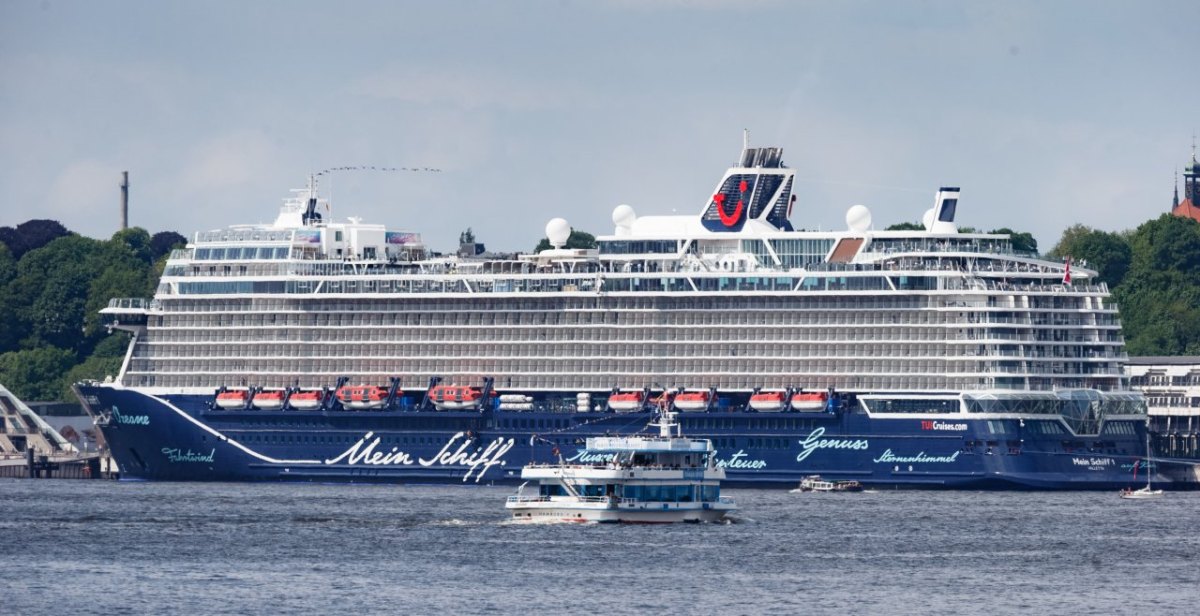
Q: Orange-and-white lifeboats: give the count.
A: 9